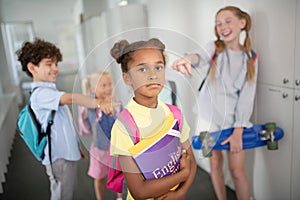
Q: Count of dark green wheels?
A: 4